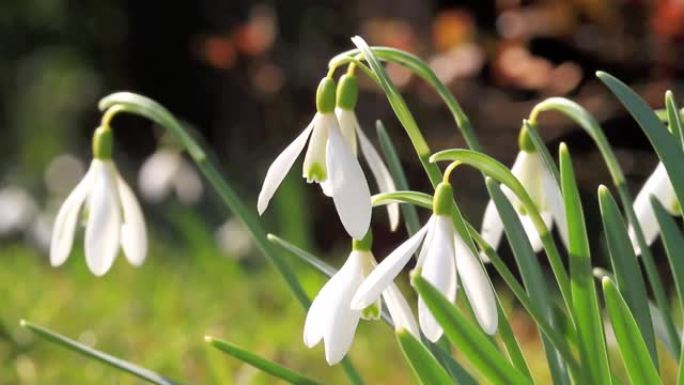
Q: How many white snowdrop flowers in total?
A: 7